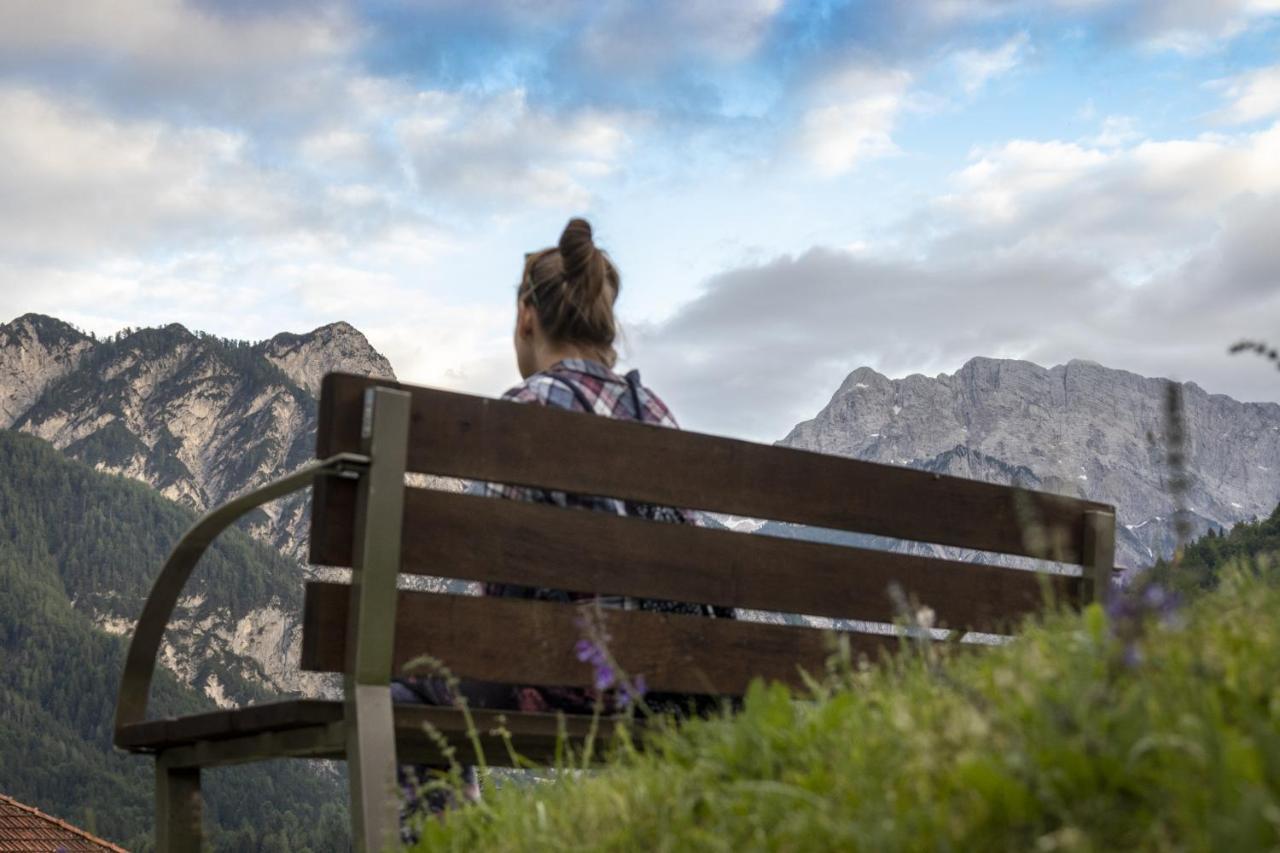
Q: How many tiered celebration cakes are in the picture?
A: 0